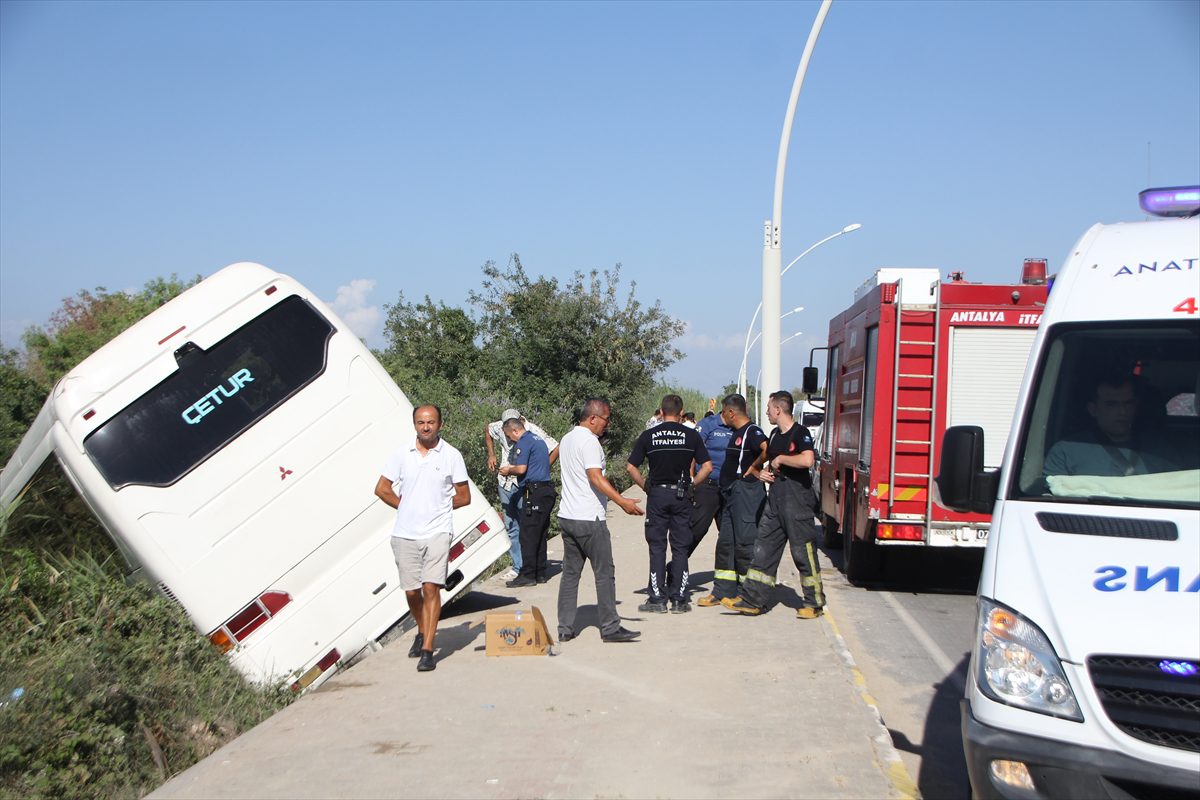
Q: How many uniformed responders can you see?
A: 5